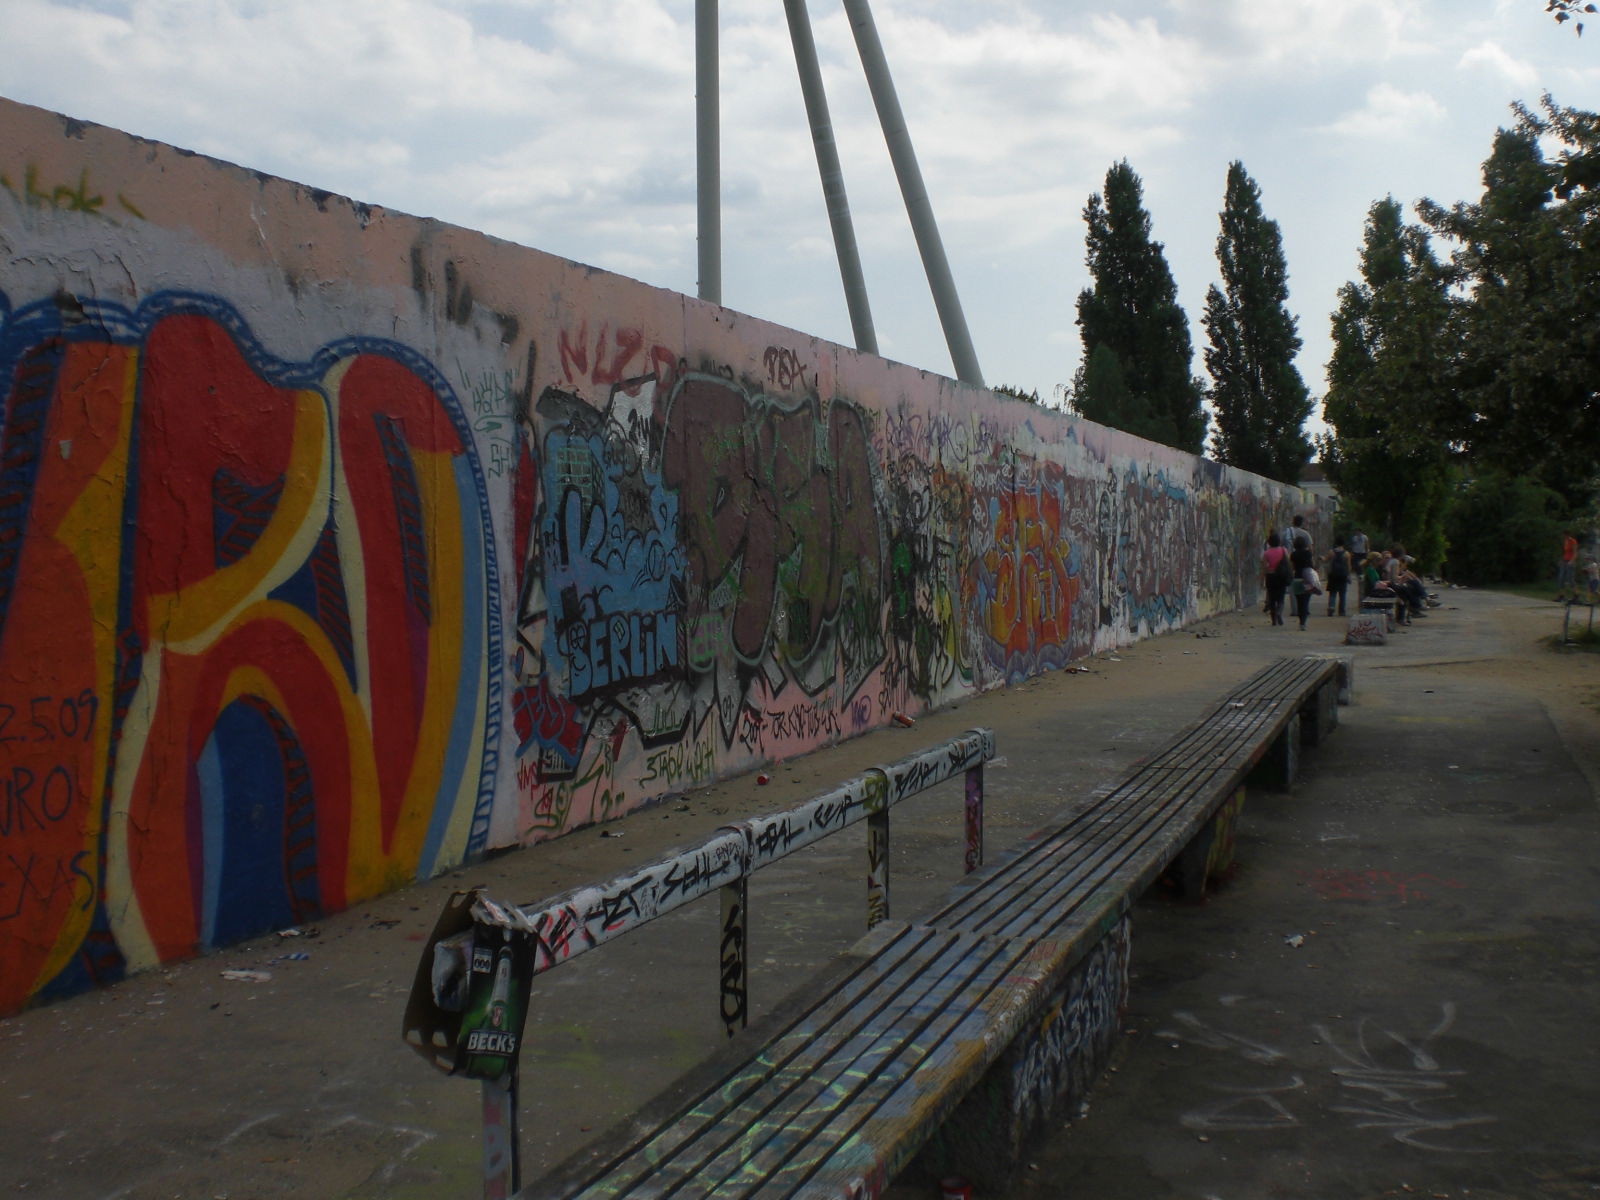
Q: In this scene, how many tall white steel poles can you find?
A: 3